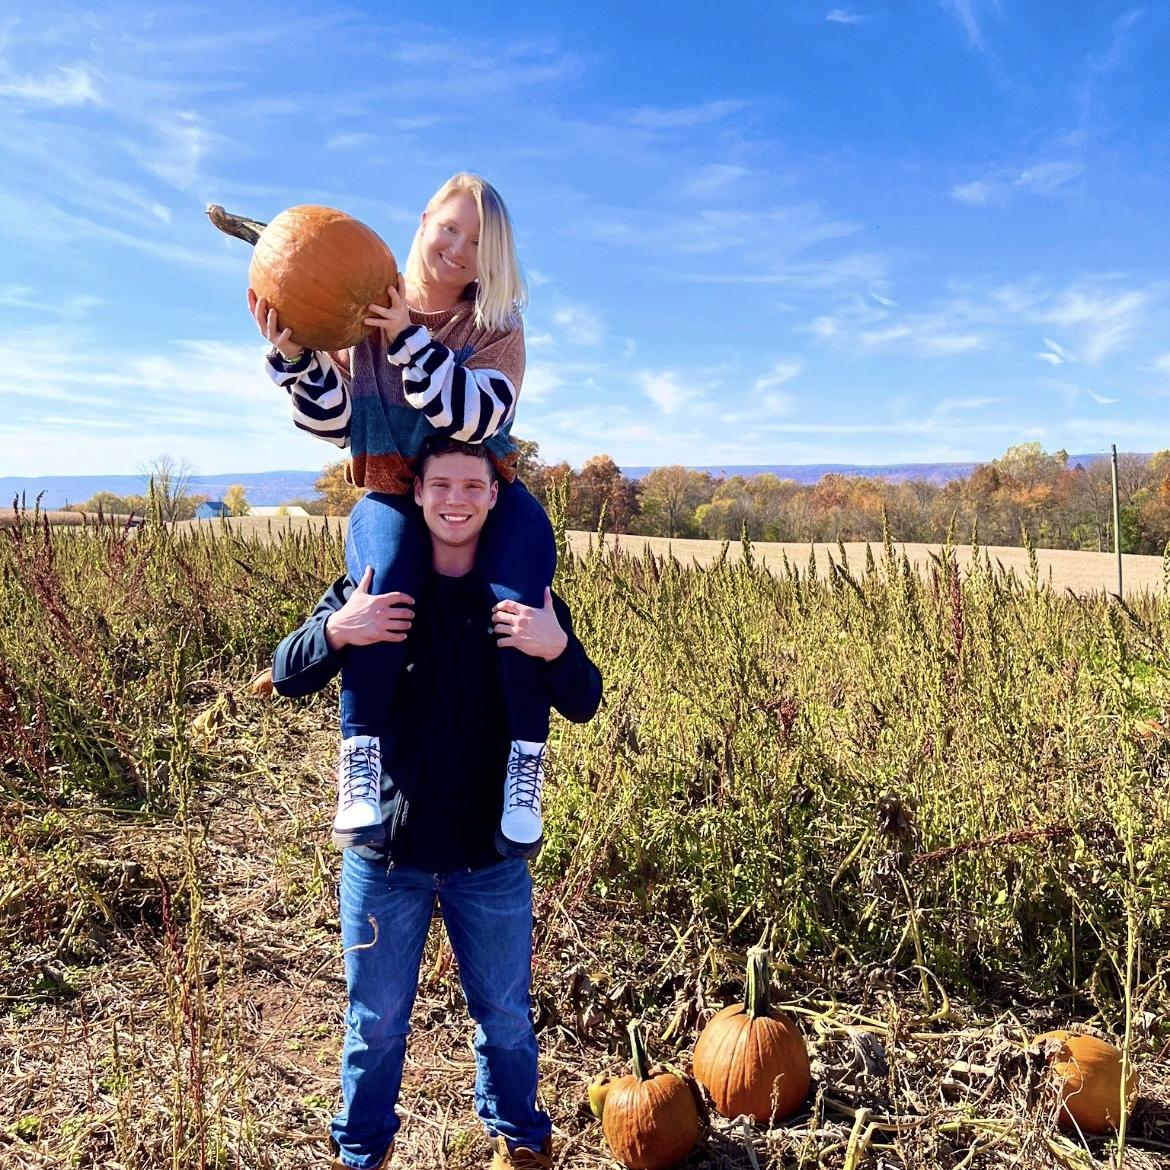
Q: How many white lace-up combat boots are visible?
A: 2